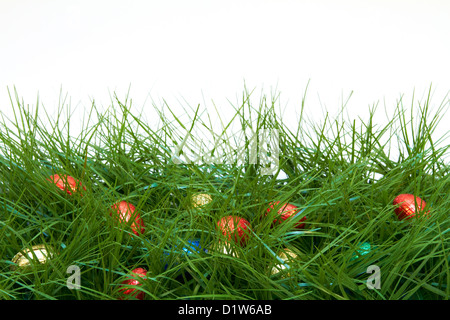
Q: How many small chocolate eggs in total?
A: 12